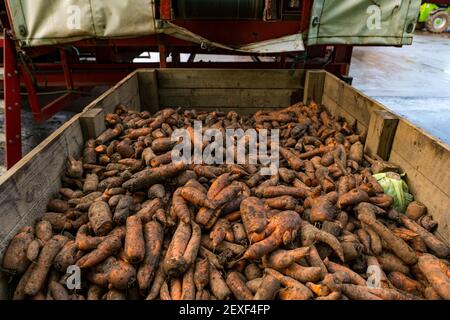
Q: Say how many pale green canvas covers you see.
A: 2